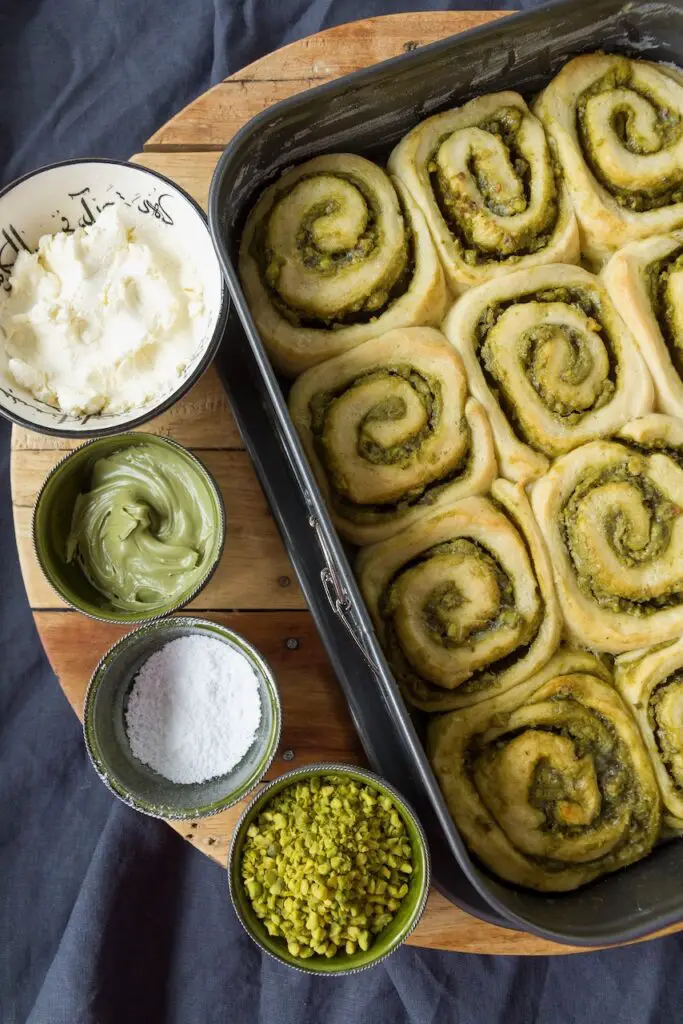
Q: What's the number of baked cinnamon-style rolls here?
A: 10